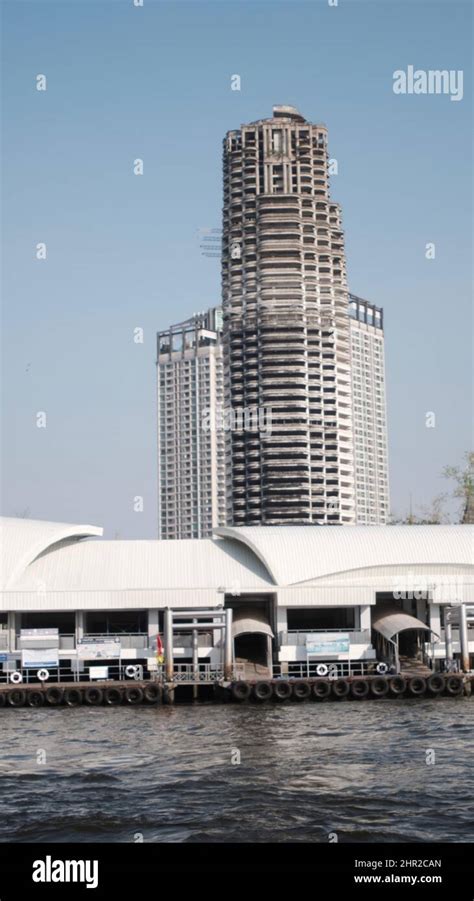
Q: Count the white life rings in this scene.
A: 5